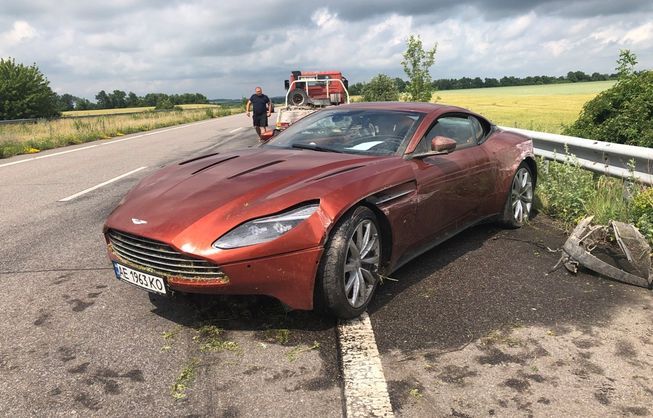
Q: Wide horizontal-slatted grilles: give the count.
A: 1